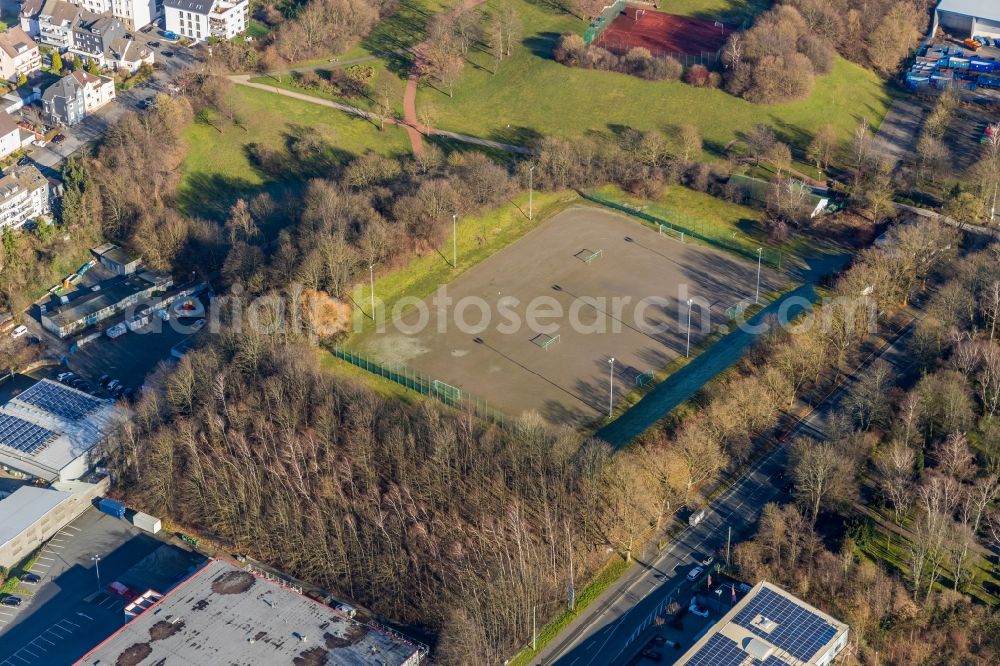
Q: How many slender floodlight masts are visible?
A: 6